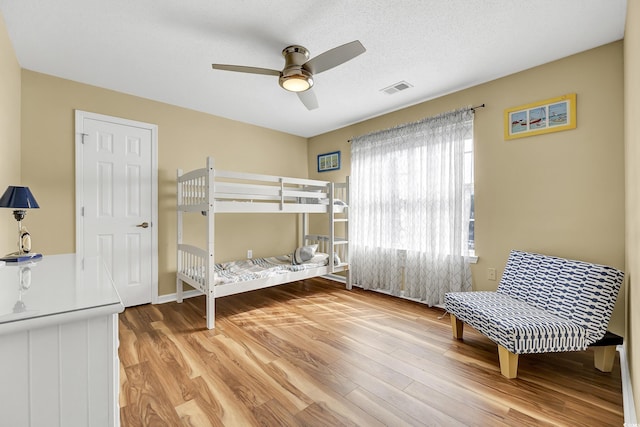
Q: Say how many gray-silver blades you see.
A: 3